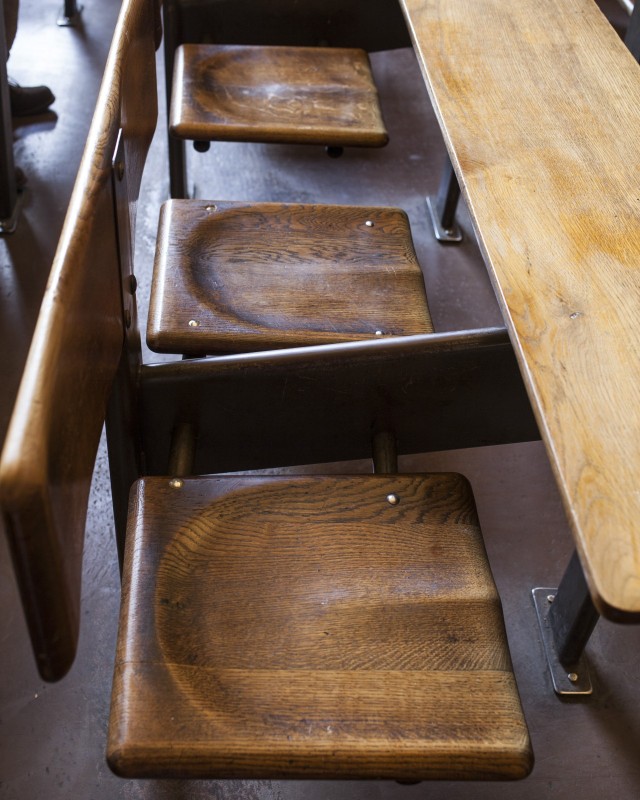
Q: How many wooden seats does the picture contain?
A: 3